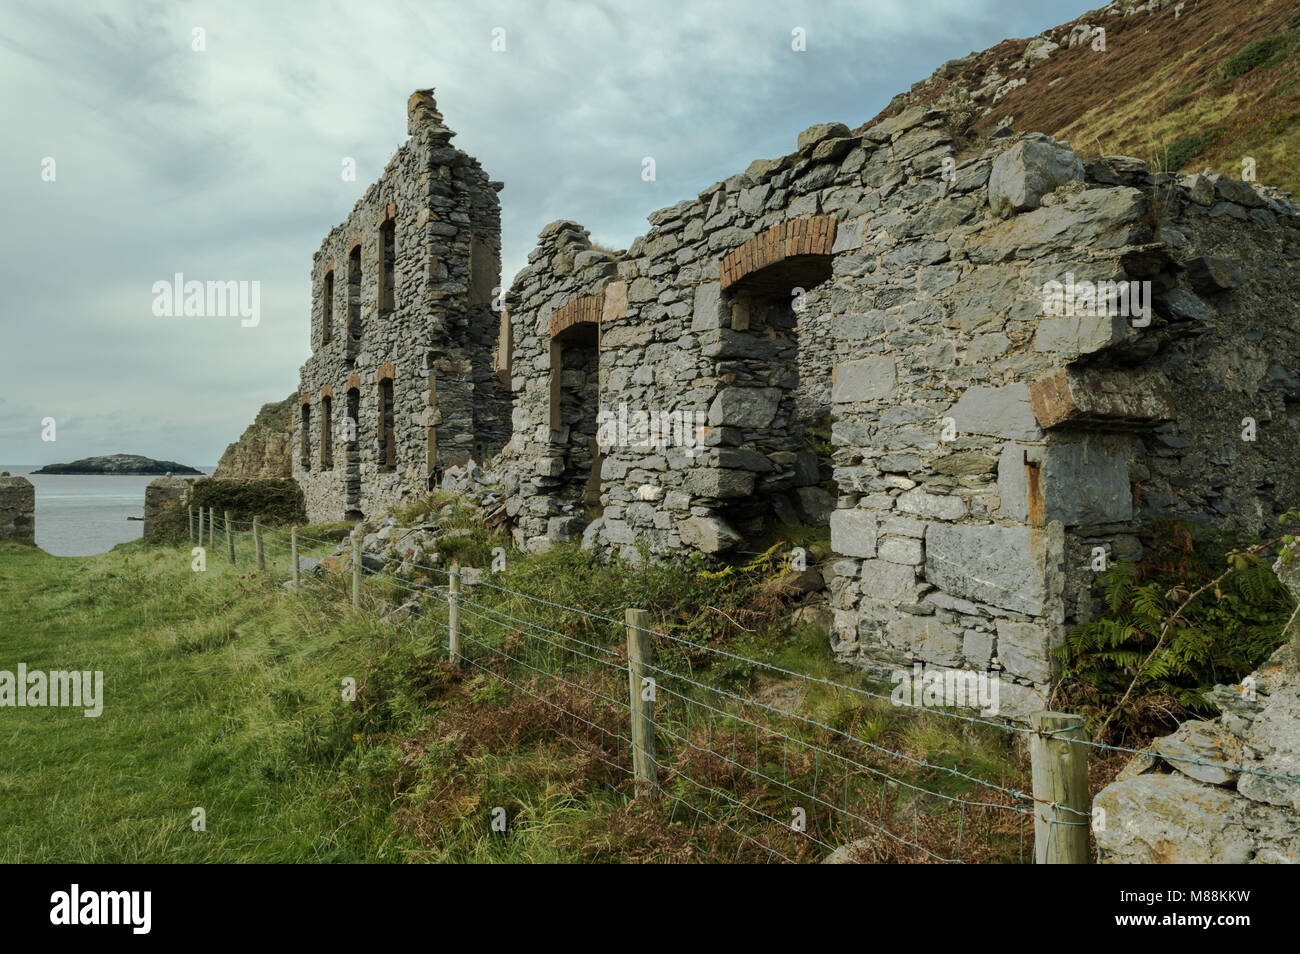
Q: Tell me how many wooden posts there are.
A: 10